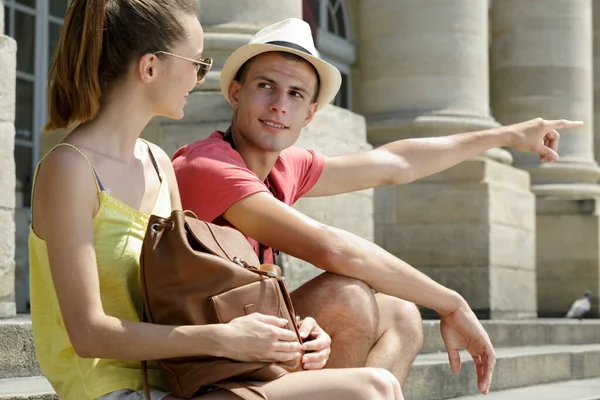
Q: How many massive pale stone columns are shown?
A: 3